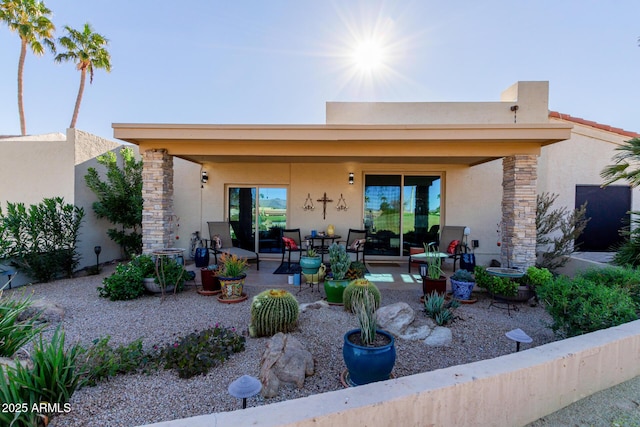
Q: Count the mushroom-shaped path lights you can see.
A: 2